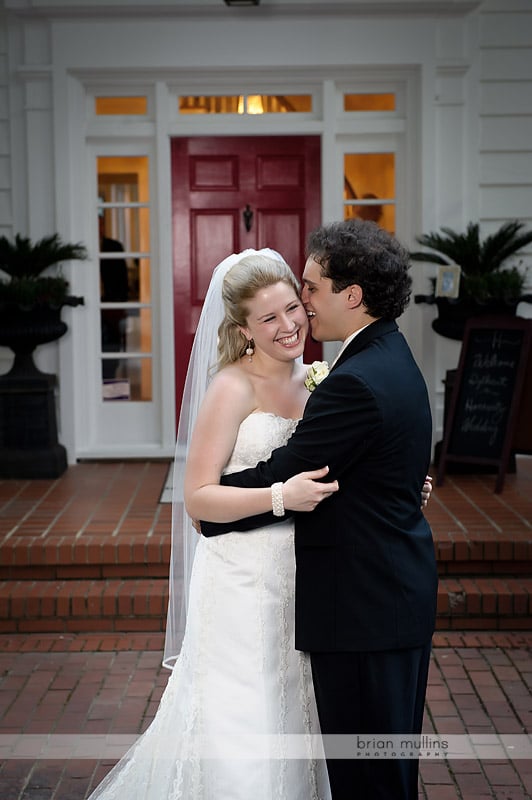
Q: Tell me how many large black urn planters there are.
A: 2